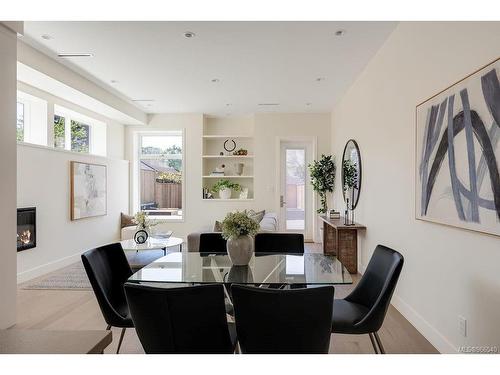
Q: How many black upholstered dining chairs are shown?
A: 6